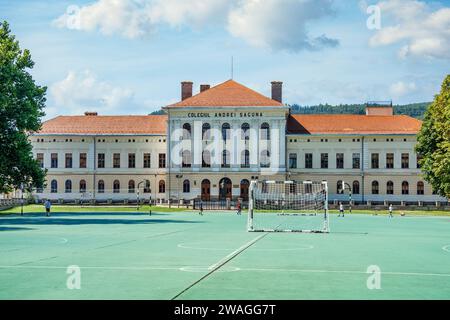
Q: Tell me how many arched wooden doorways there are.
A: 3